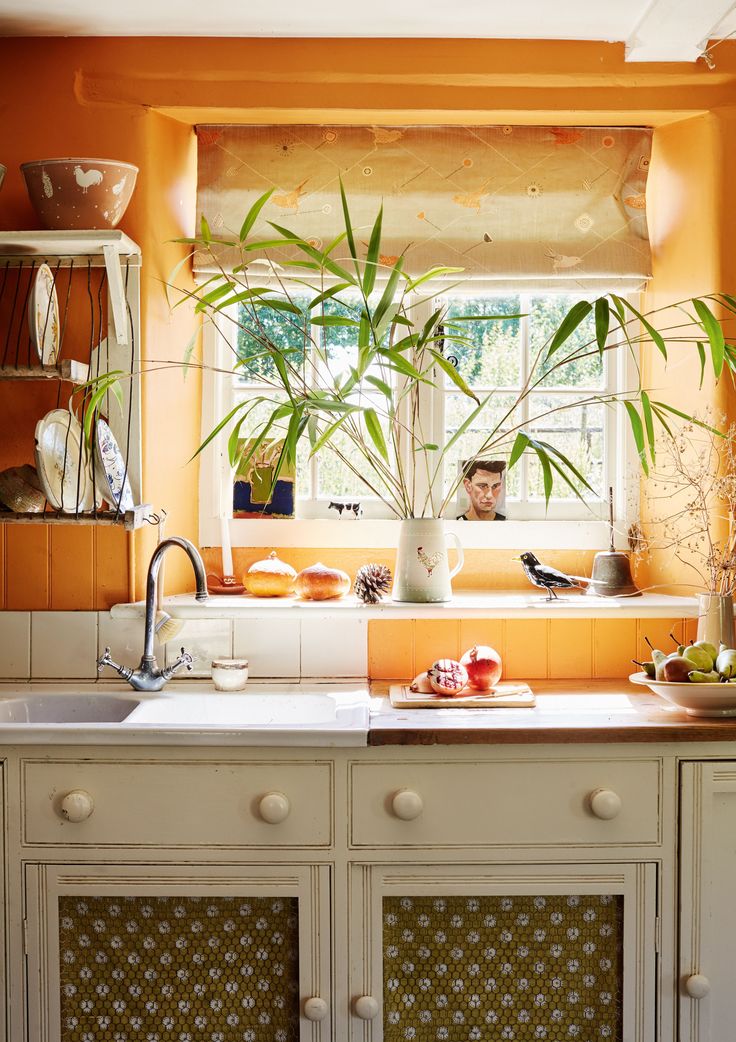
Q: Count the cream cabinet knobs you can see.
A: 7